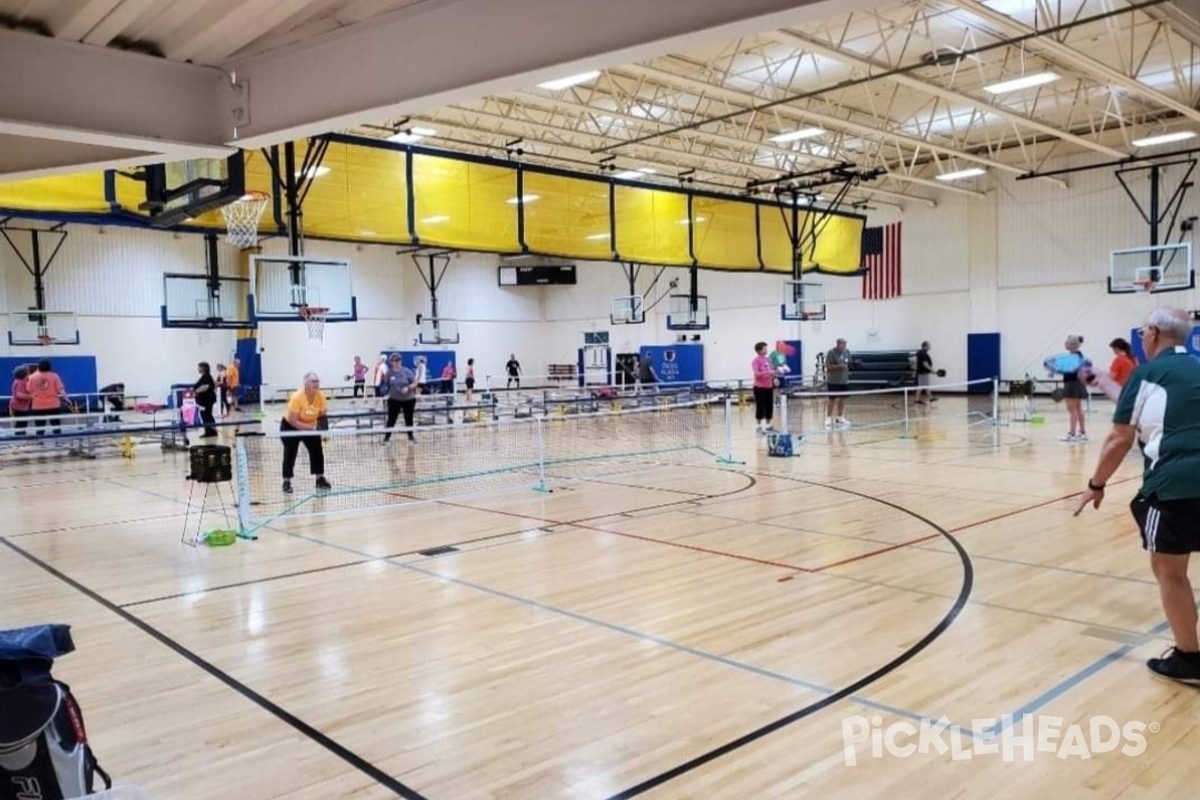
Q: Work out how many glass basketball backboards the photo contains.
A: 9